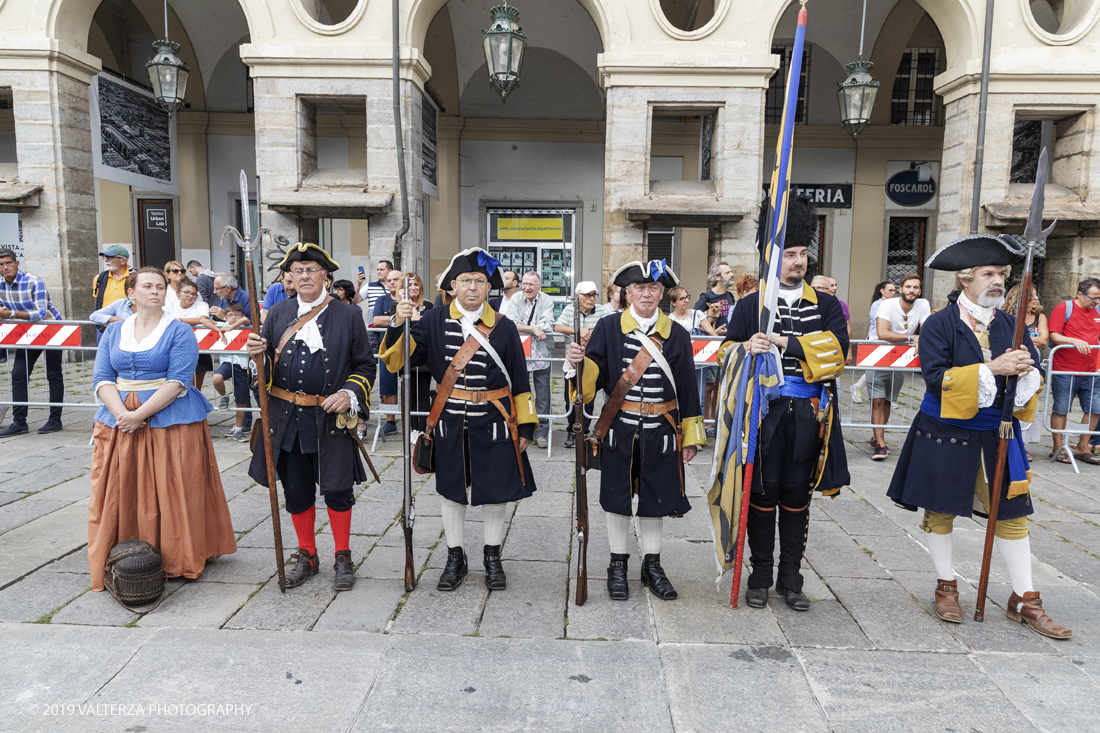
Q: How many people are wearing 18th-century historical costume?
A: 6